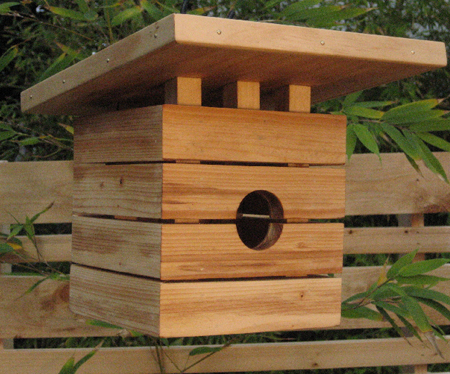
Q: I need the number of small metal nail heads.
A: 7